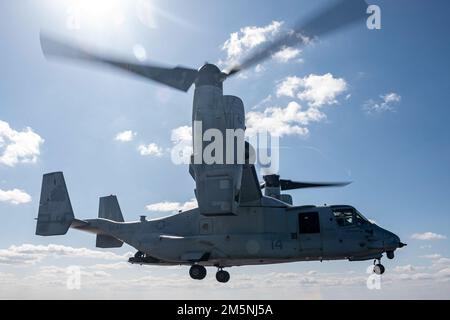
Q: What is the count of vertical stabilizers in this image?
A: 2